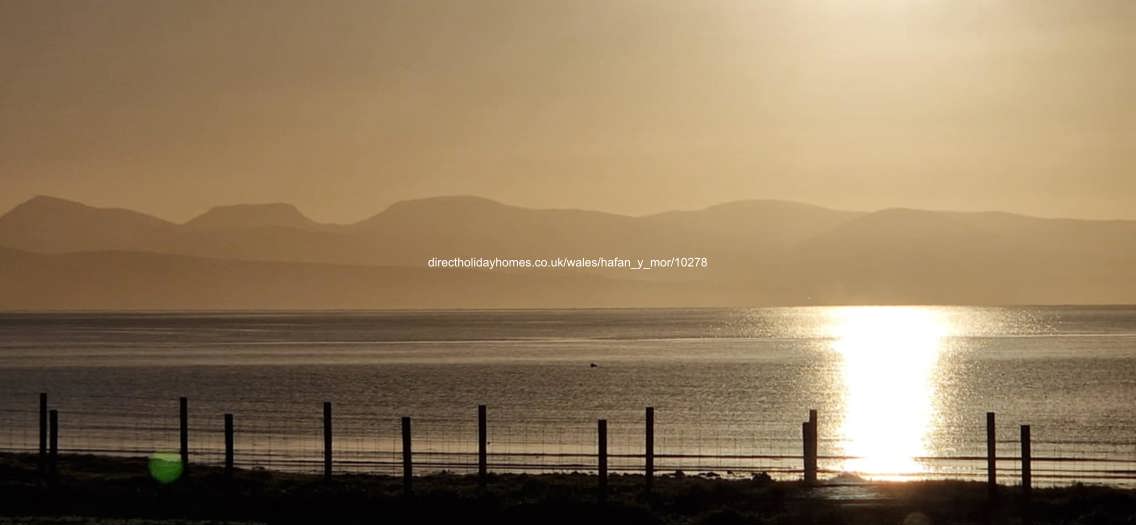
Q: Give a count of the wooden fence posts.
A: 13